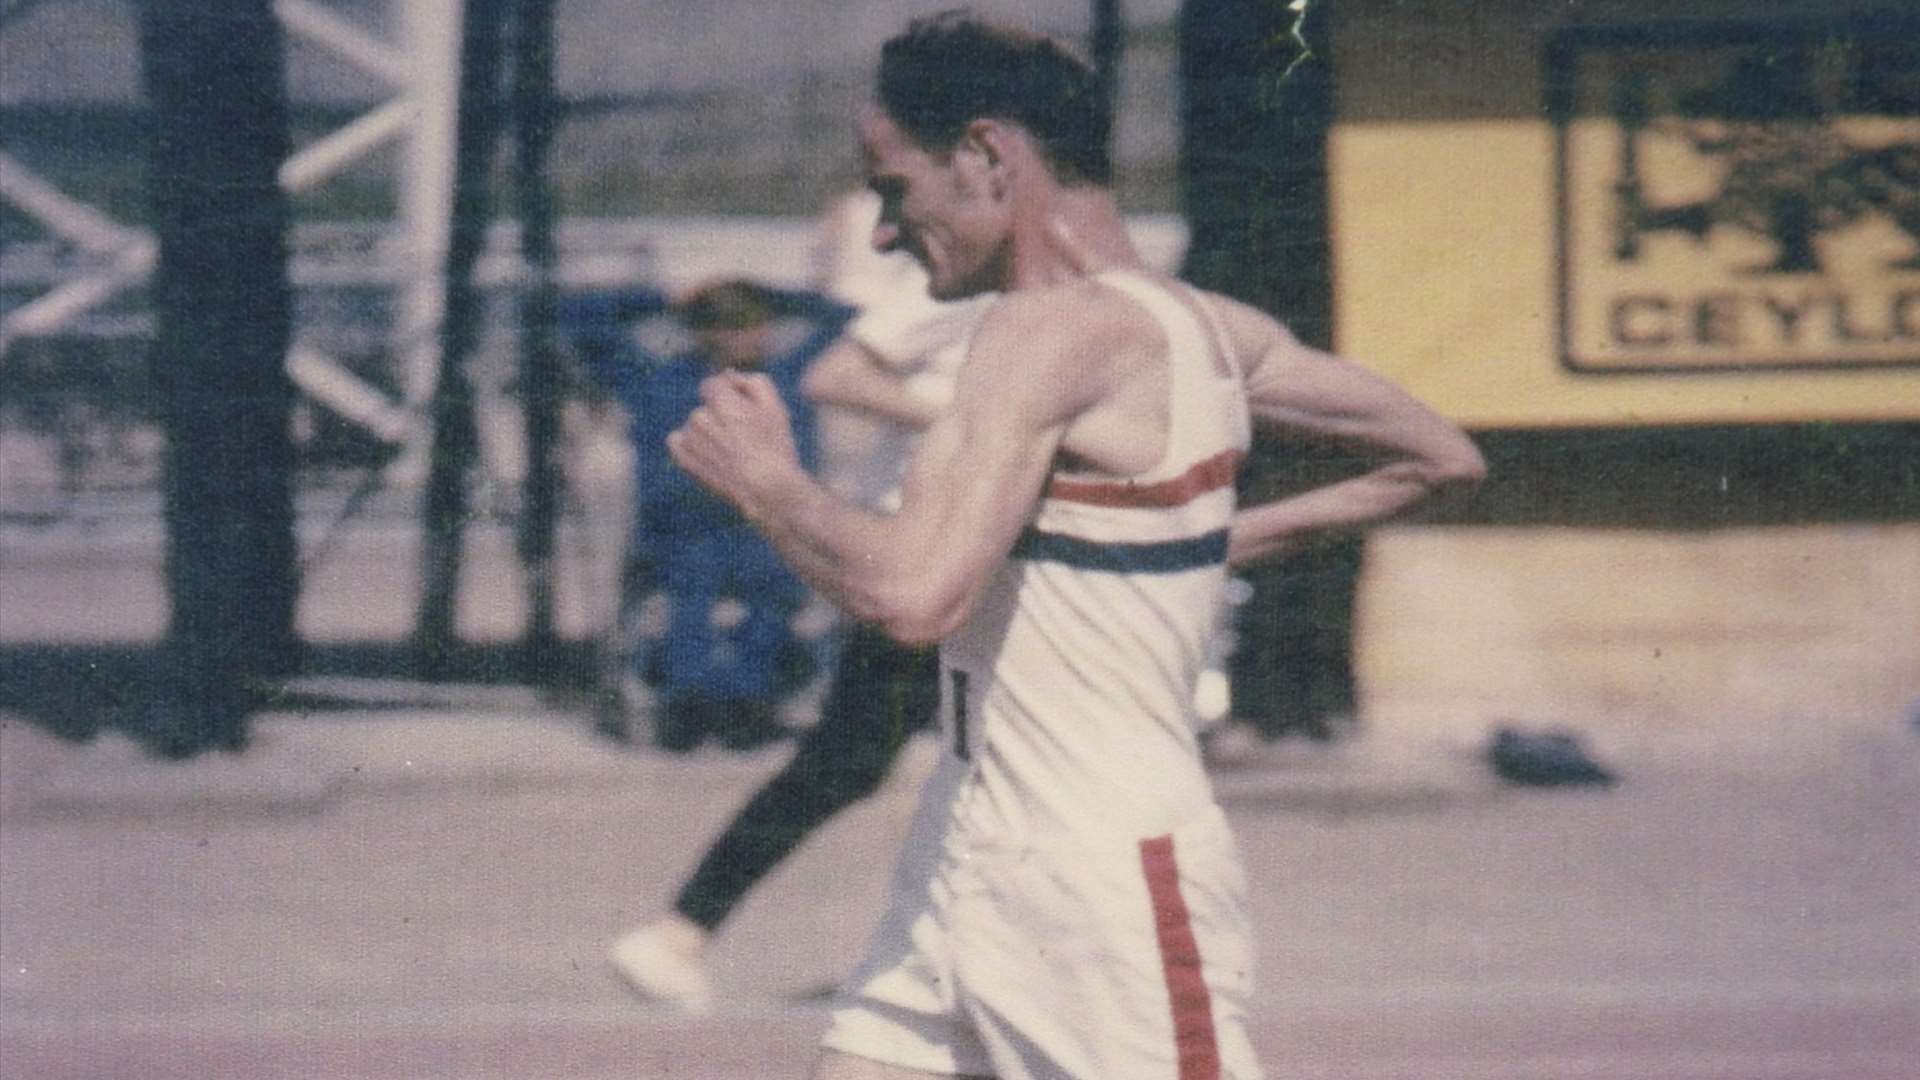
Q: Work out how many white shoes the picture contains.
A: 1